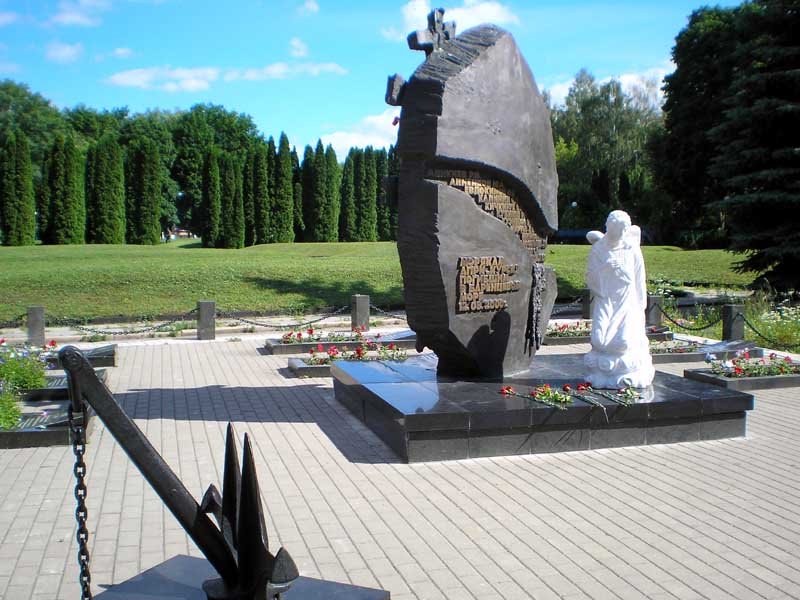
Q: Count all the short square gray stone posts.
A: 6